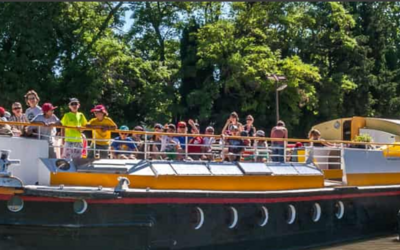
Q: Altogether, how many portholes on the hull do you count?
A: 8